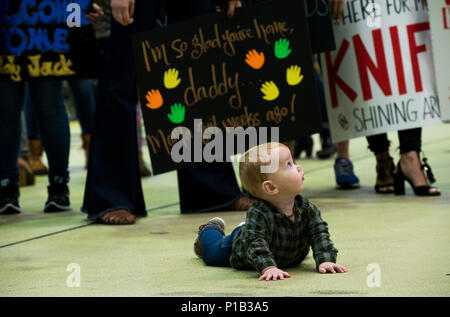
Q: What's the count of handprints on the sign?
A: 7